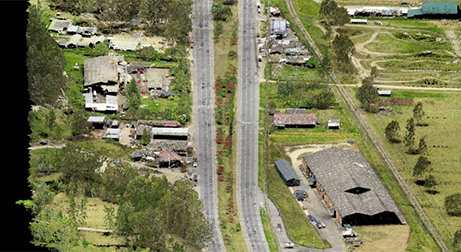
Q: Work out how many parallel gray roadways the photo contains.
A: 2